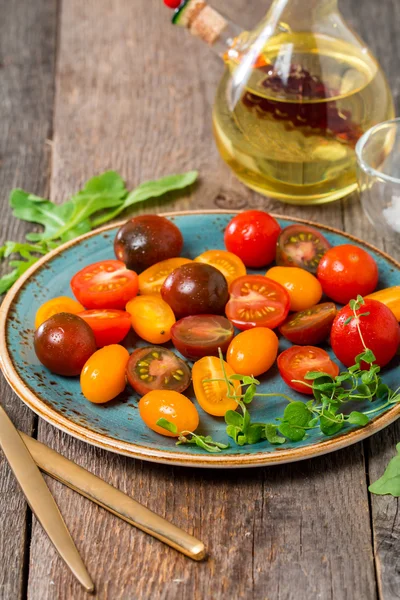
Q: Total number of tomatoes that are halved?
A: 13